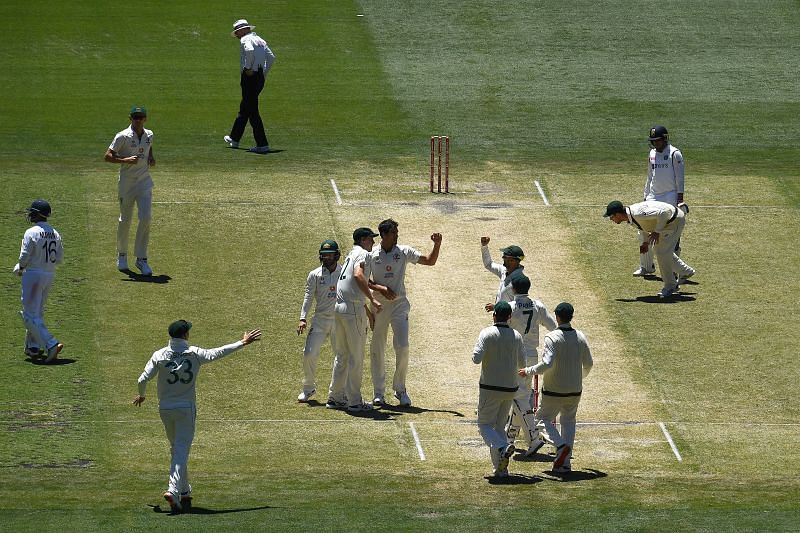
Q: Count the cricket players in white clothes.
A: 12